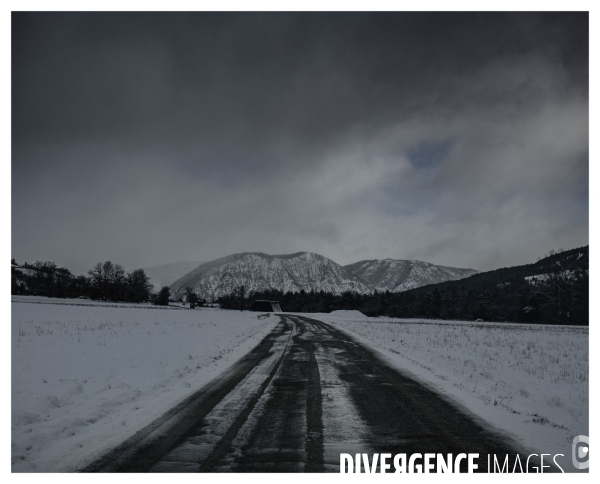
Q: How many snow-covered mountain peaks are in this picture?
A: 2